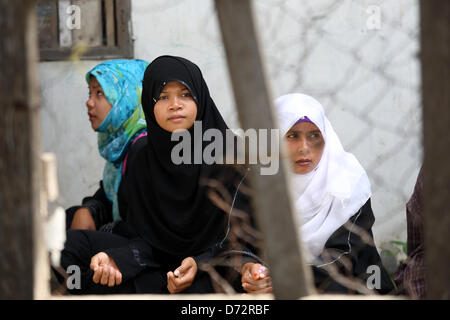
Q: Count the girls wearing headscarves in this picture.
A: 3